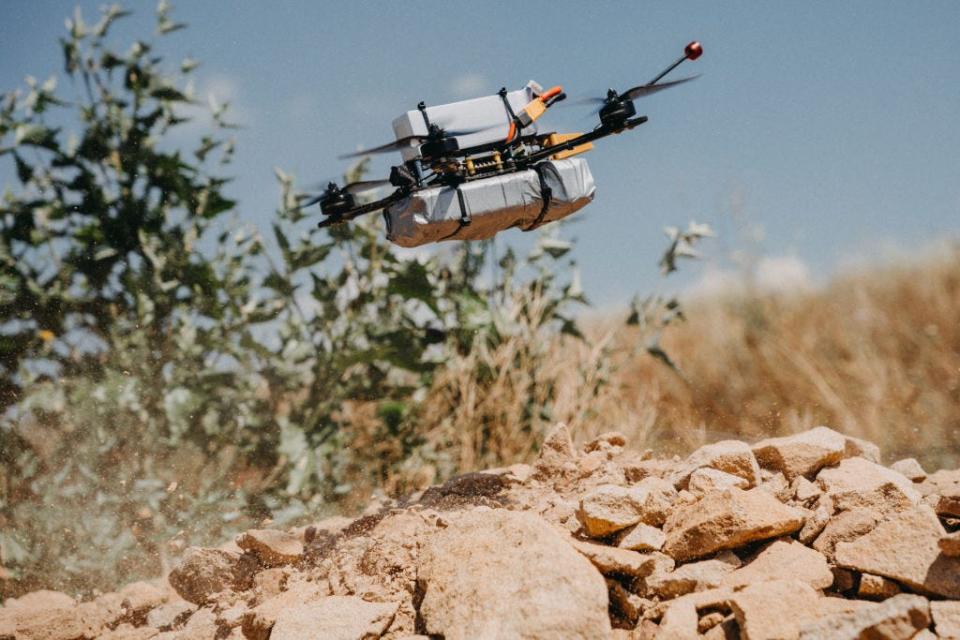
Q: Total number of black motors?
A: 3